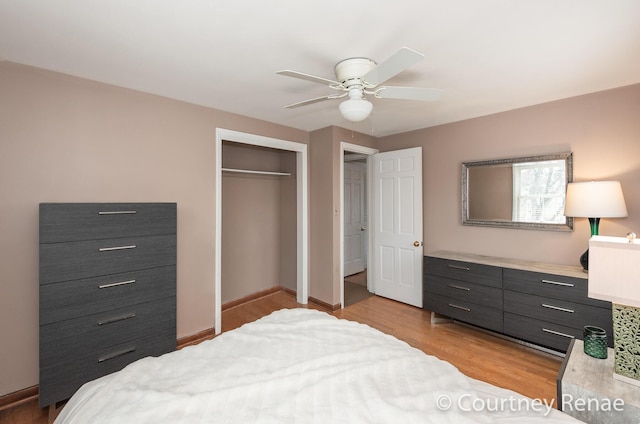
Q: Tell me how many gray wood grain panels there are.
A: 11